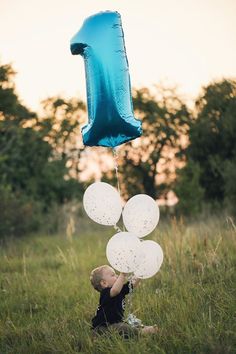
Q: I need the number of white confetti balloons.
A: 4